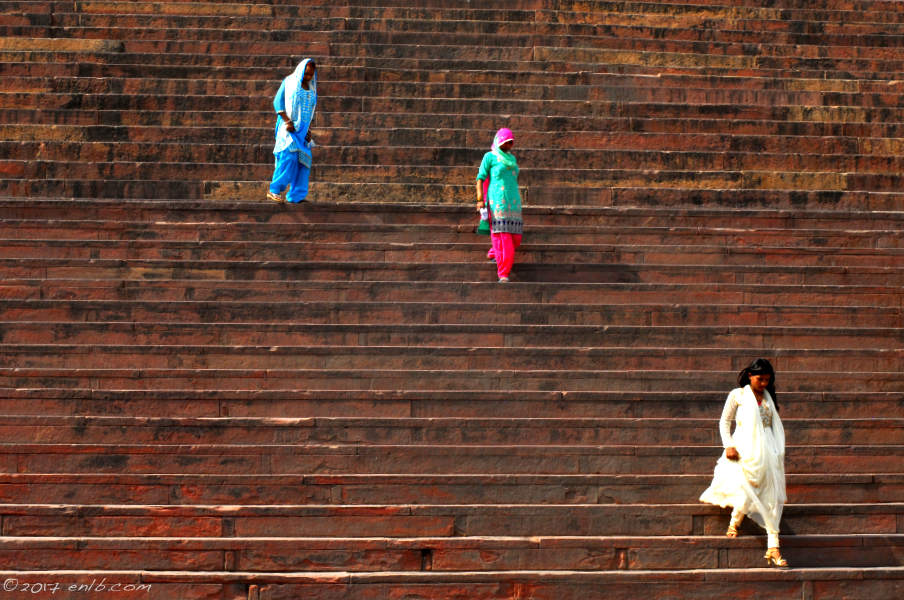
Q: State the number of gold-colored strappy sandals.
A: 2